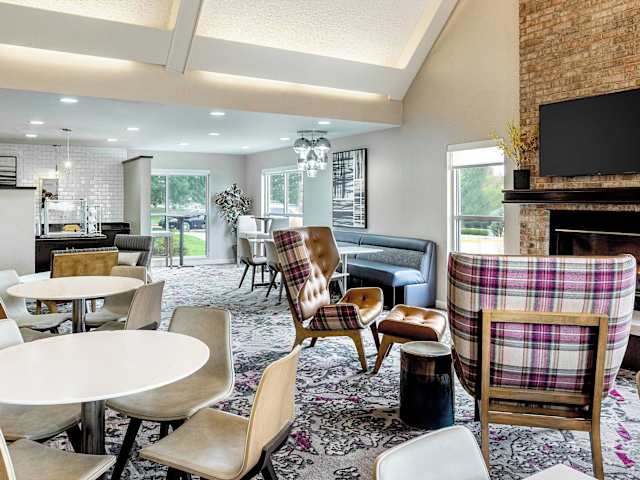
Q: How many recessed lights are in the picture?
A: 11